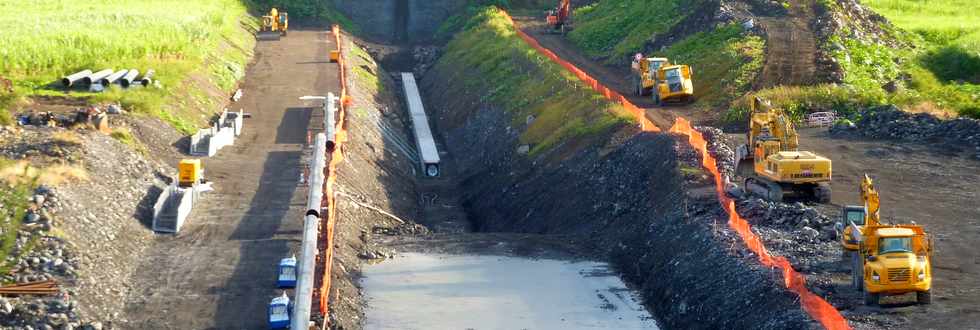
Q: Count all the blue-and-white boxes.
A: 2